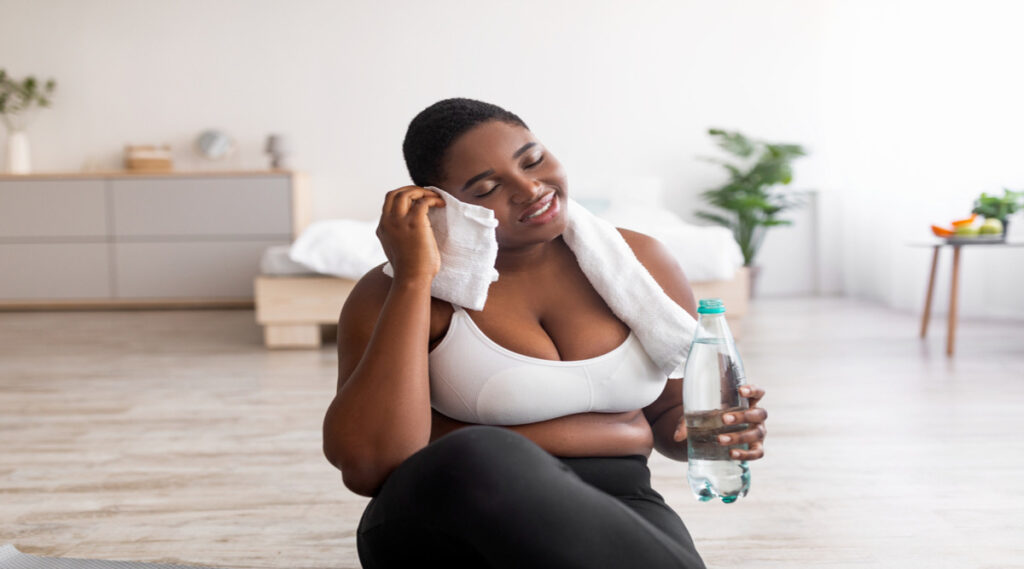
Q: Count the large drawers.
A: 4